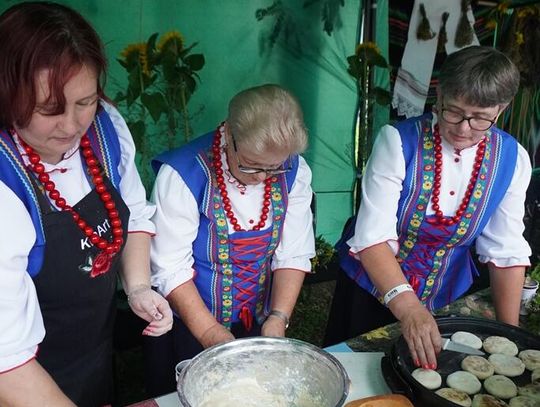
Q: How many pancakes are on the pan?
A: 13